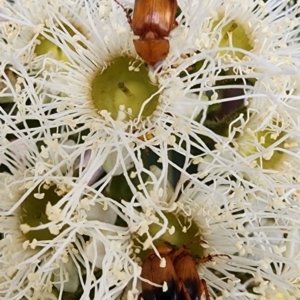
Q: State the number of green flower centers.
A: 6